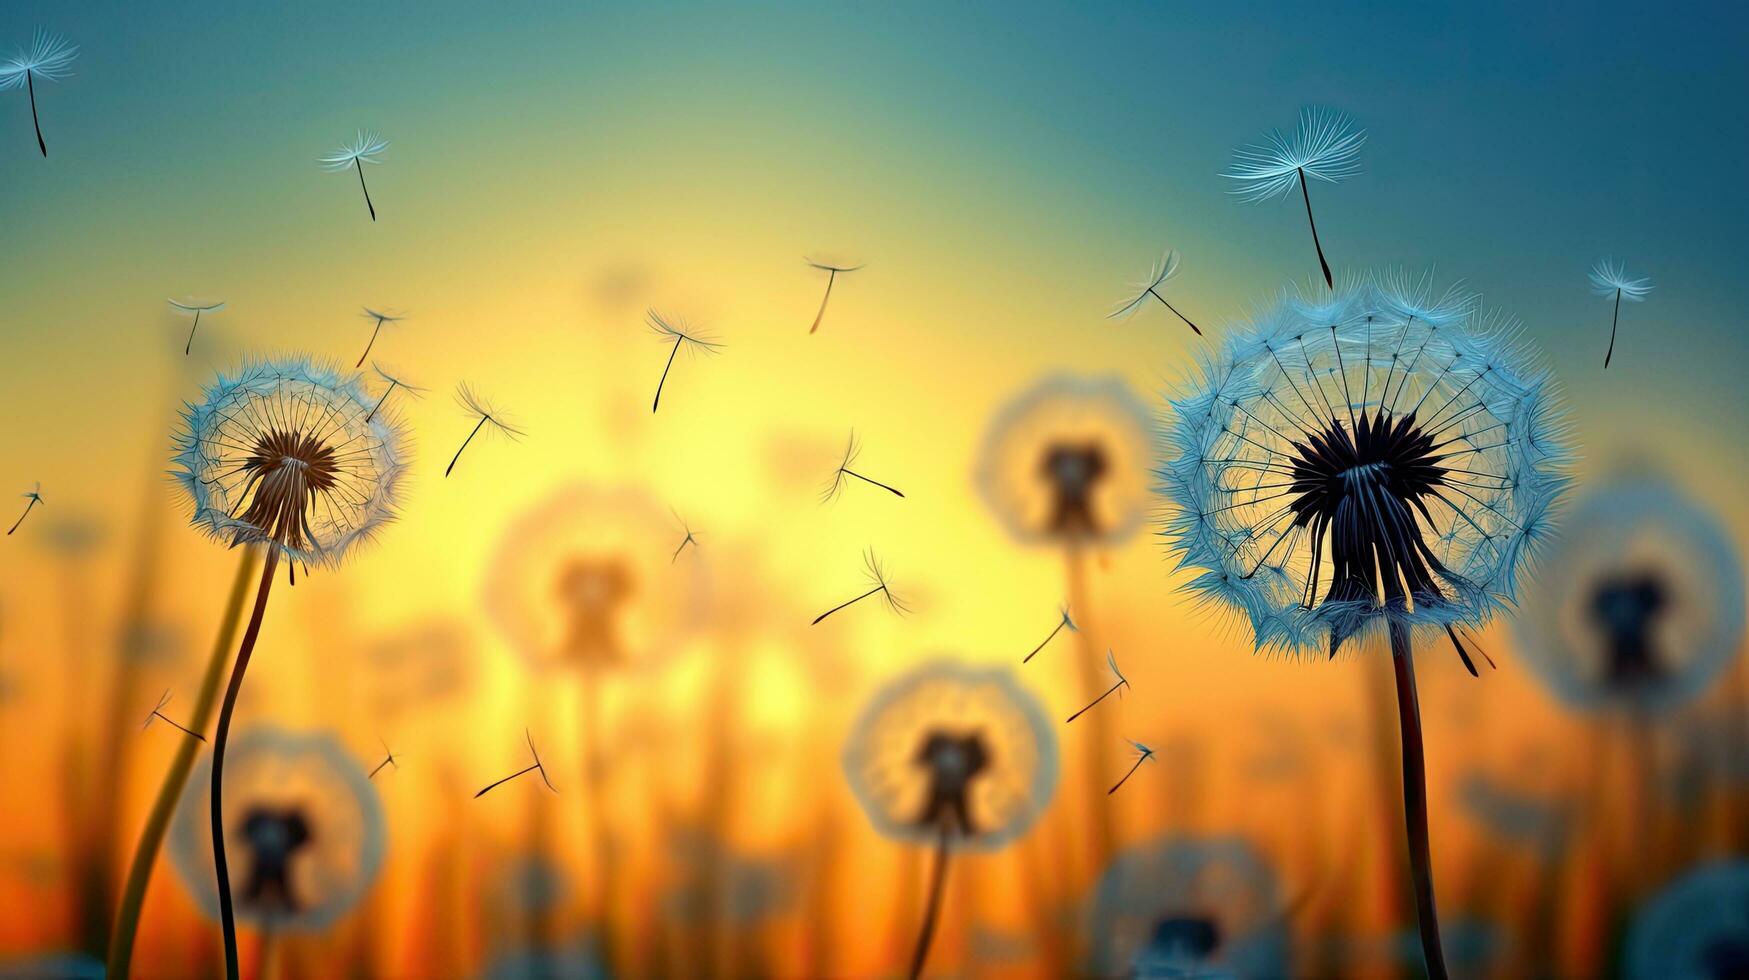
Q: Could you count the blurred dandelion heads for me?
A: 7